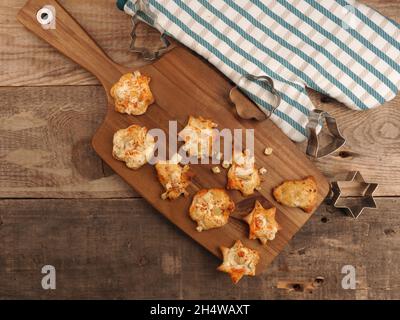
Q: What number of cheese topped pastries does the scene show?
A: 9